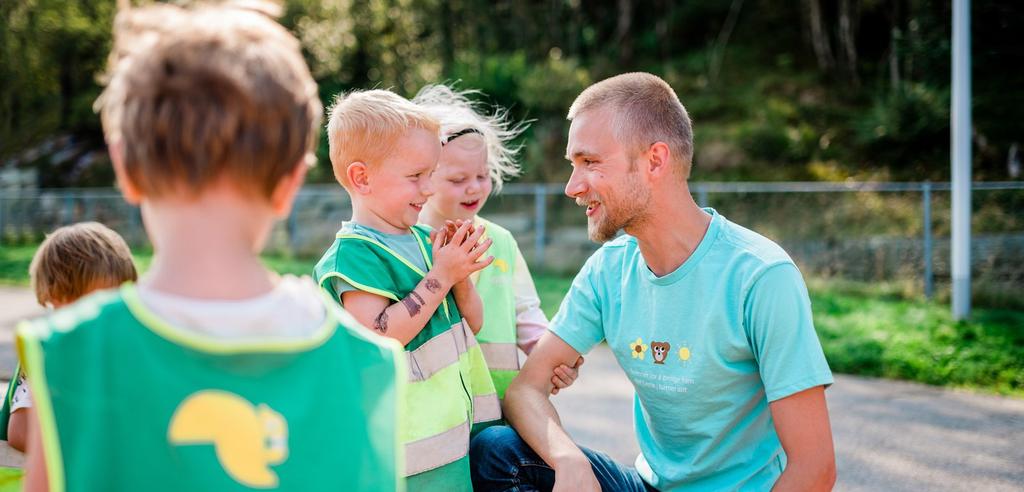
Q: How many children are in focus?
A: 2